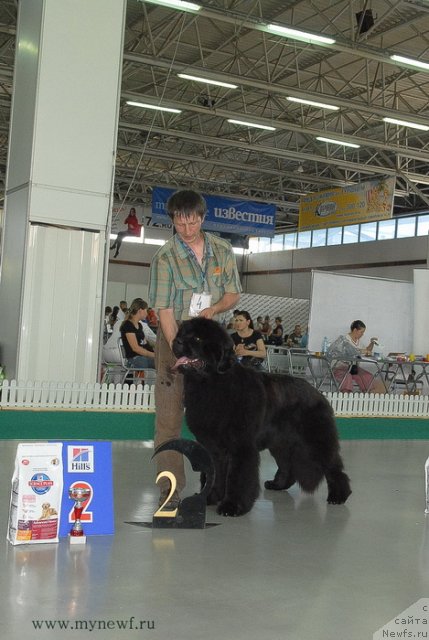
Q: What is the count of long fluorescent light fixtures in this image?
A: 9